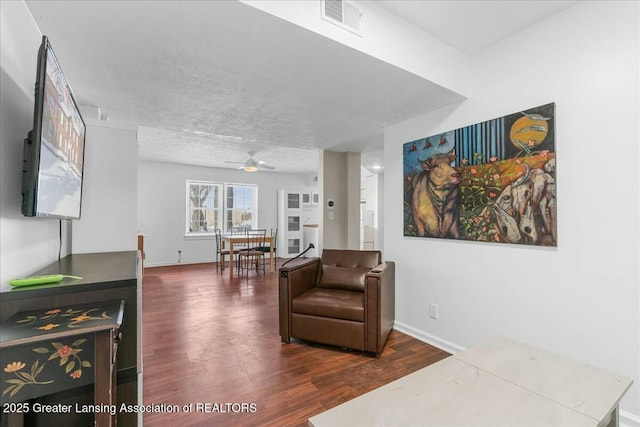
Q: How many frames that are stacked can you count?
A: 3